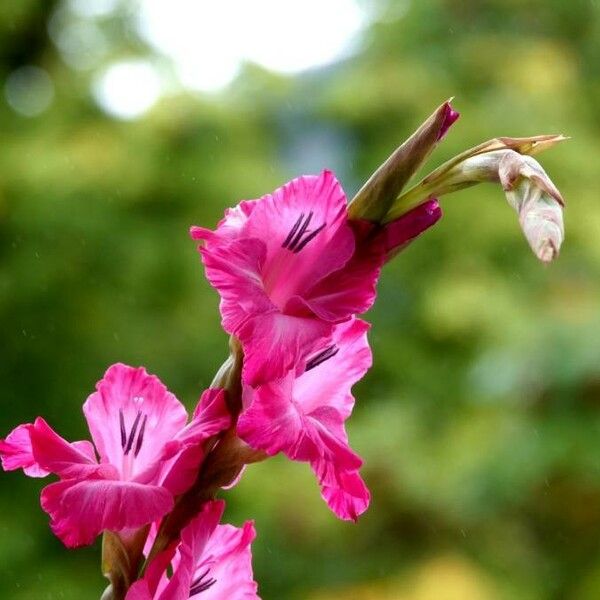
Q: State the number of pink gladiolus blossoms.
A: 4